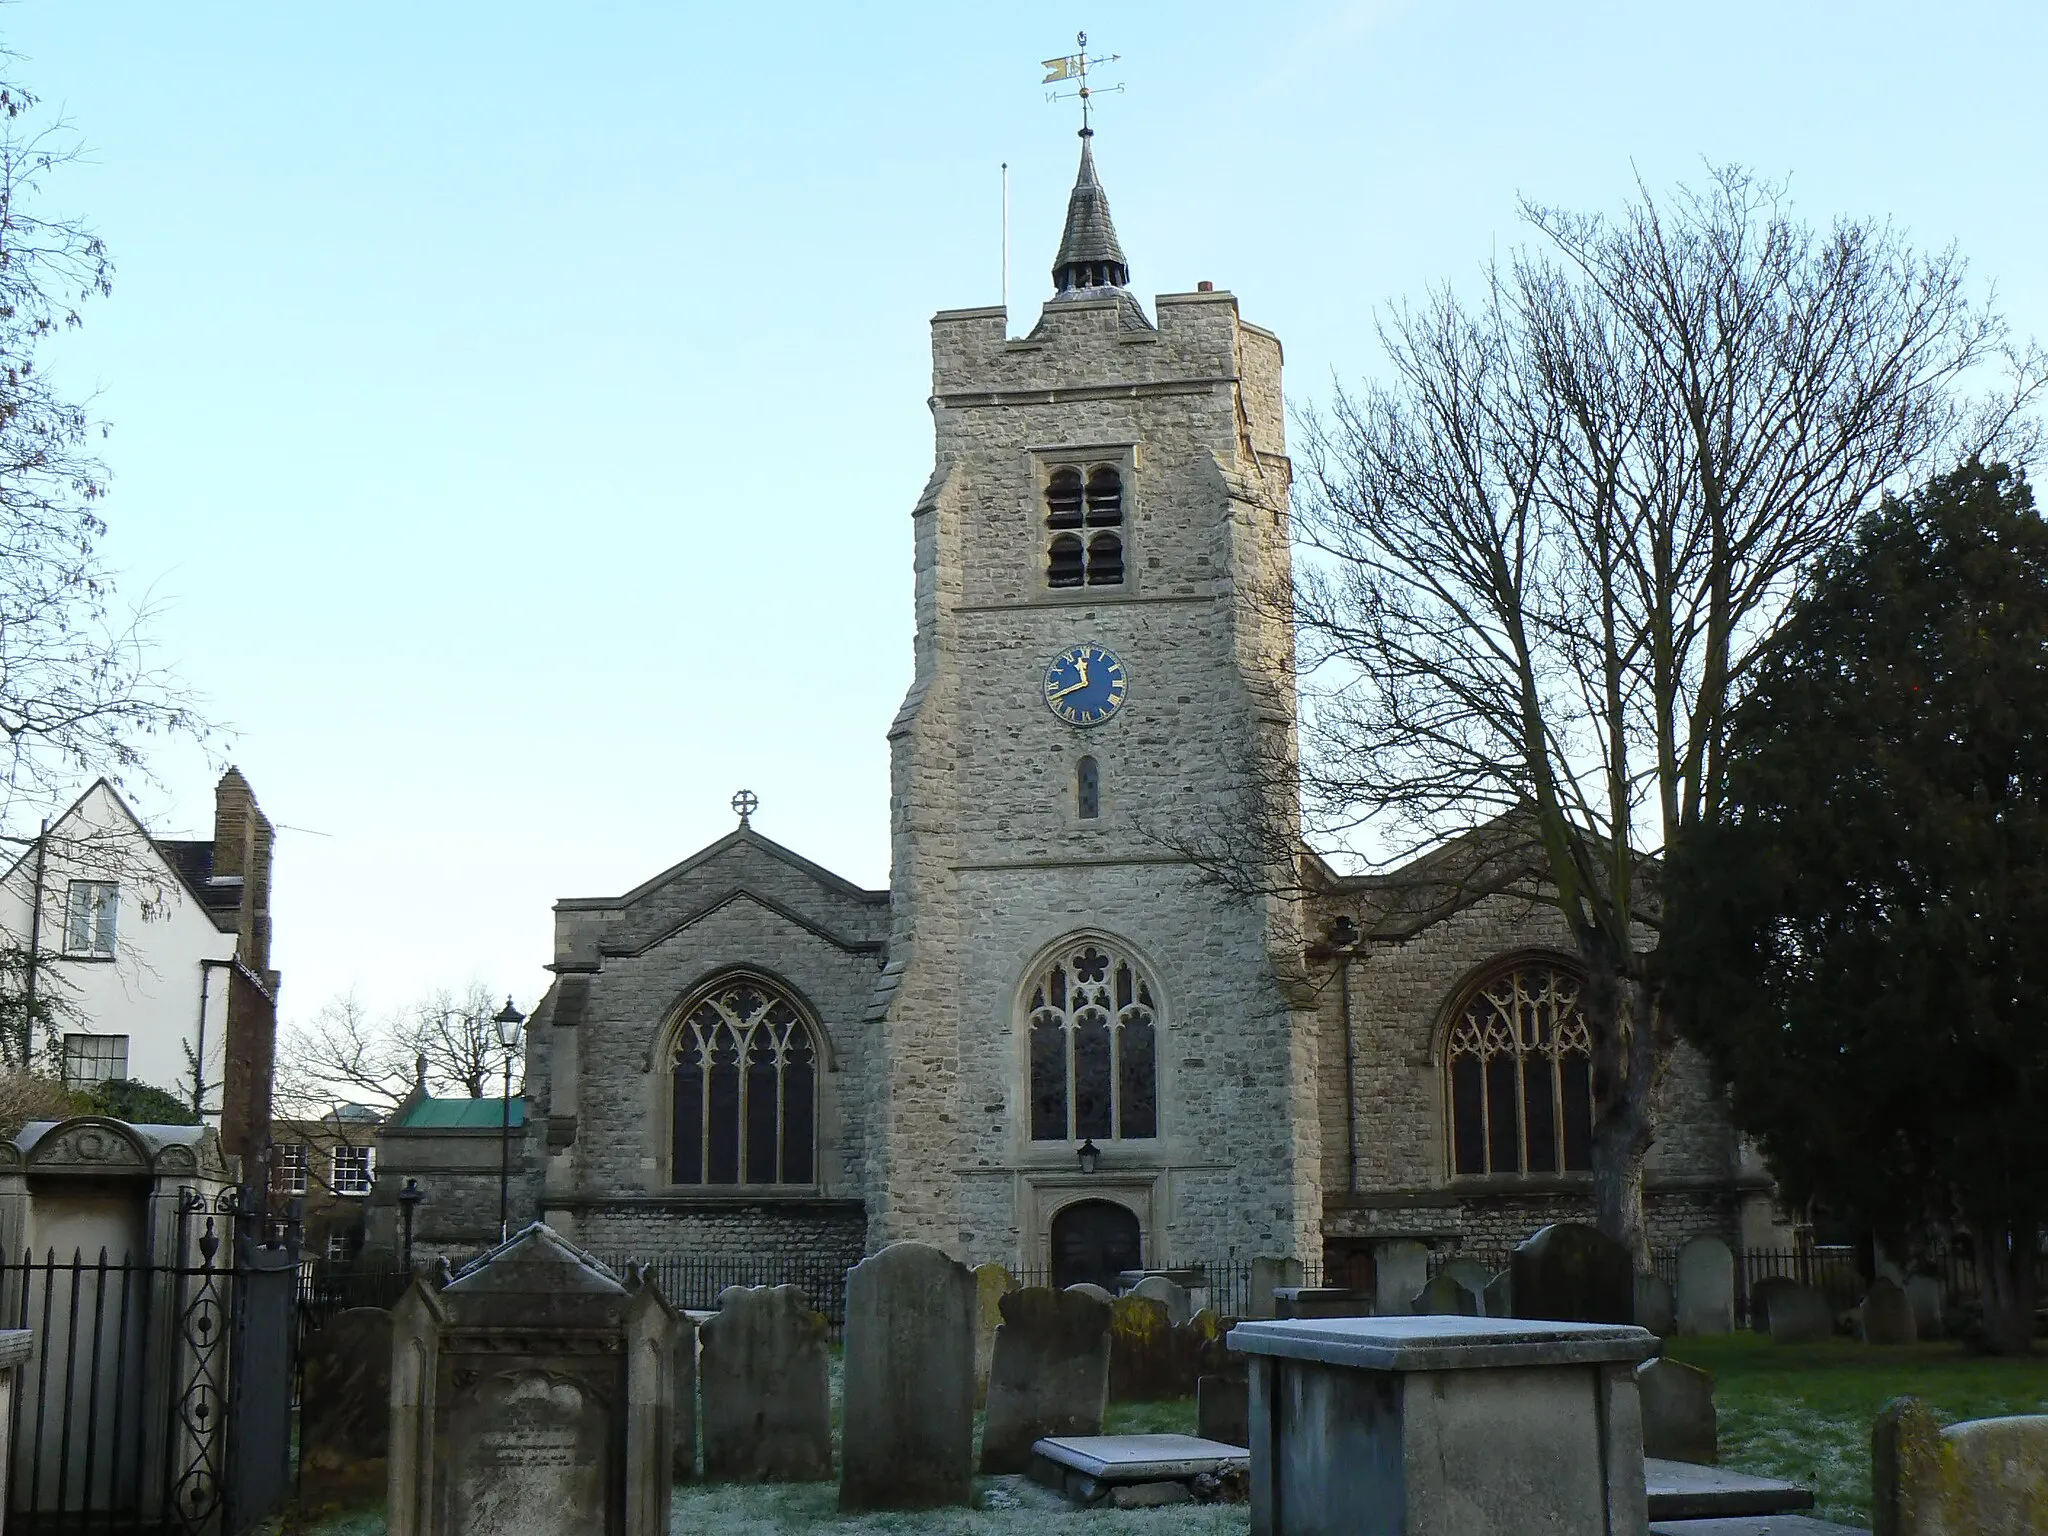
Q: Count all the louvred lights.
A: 4